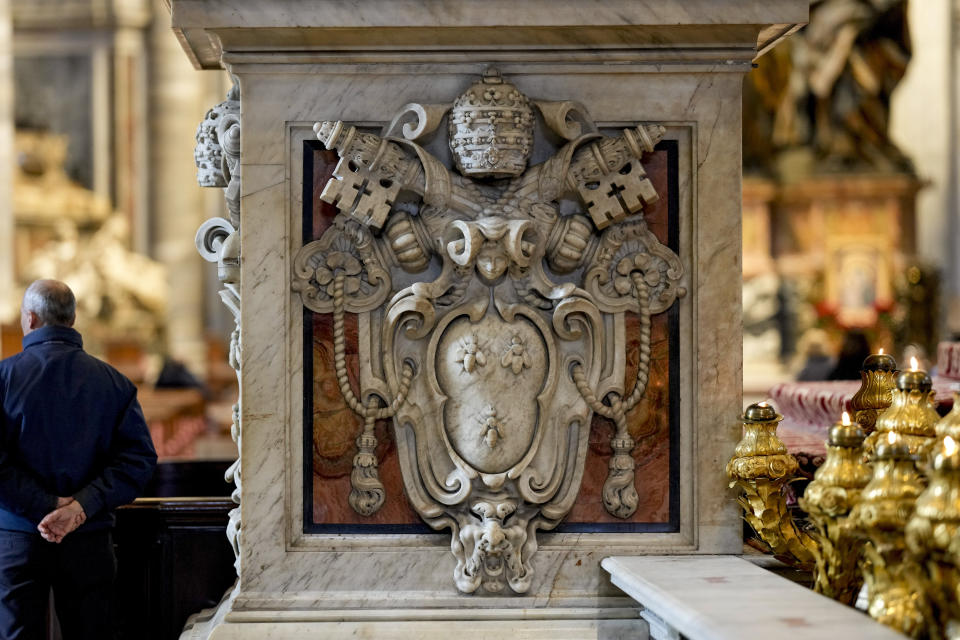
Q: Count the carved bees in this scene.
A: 3